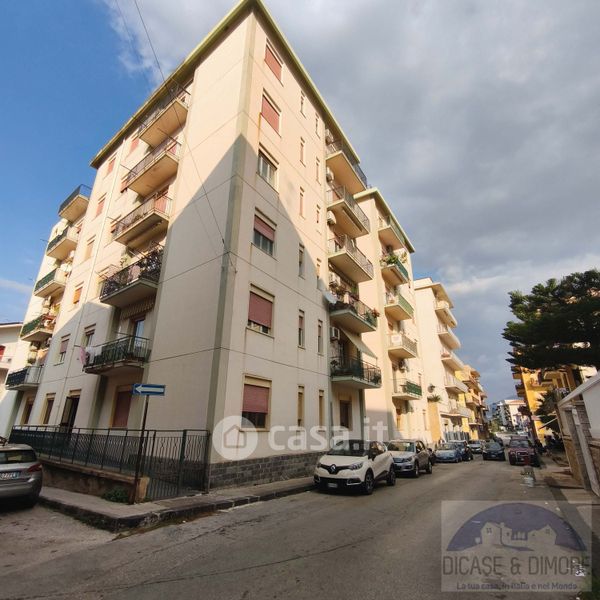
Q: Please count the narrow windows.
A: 12